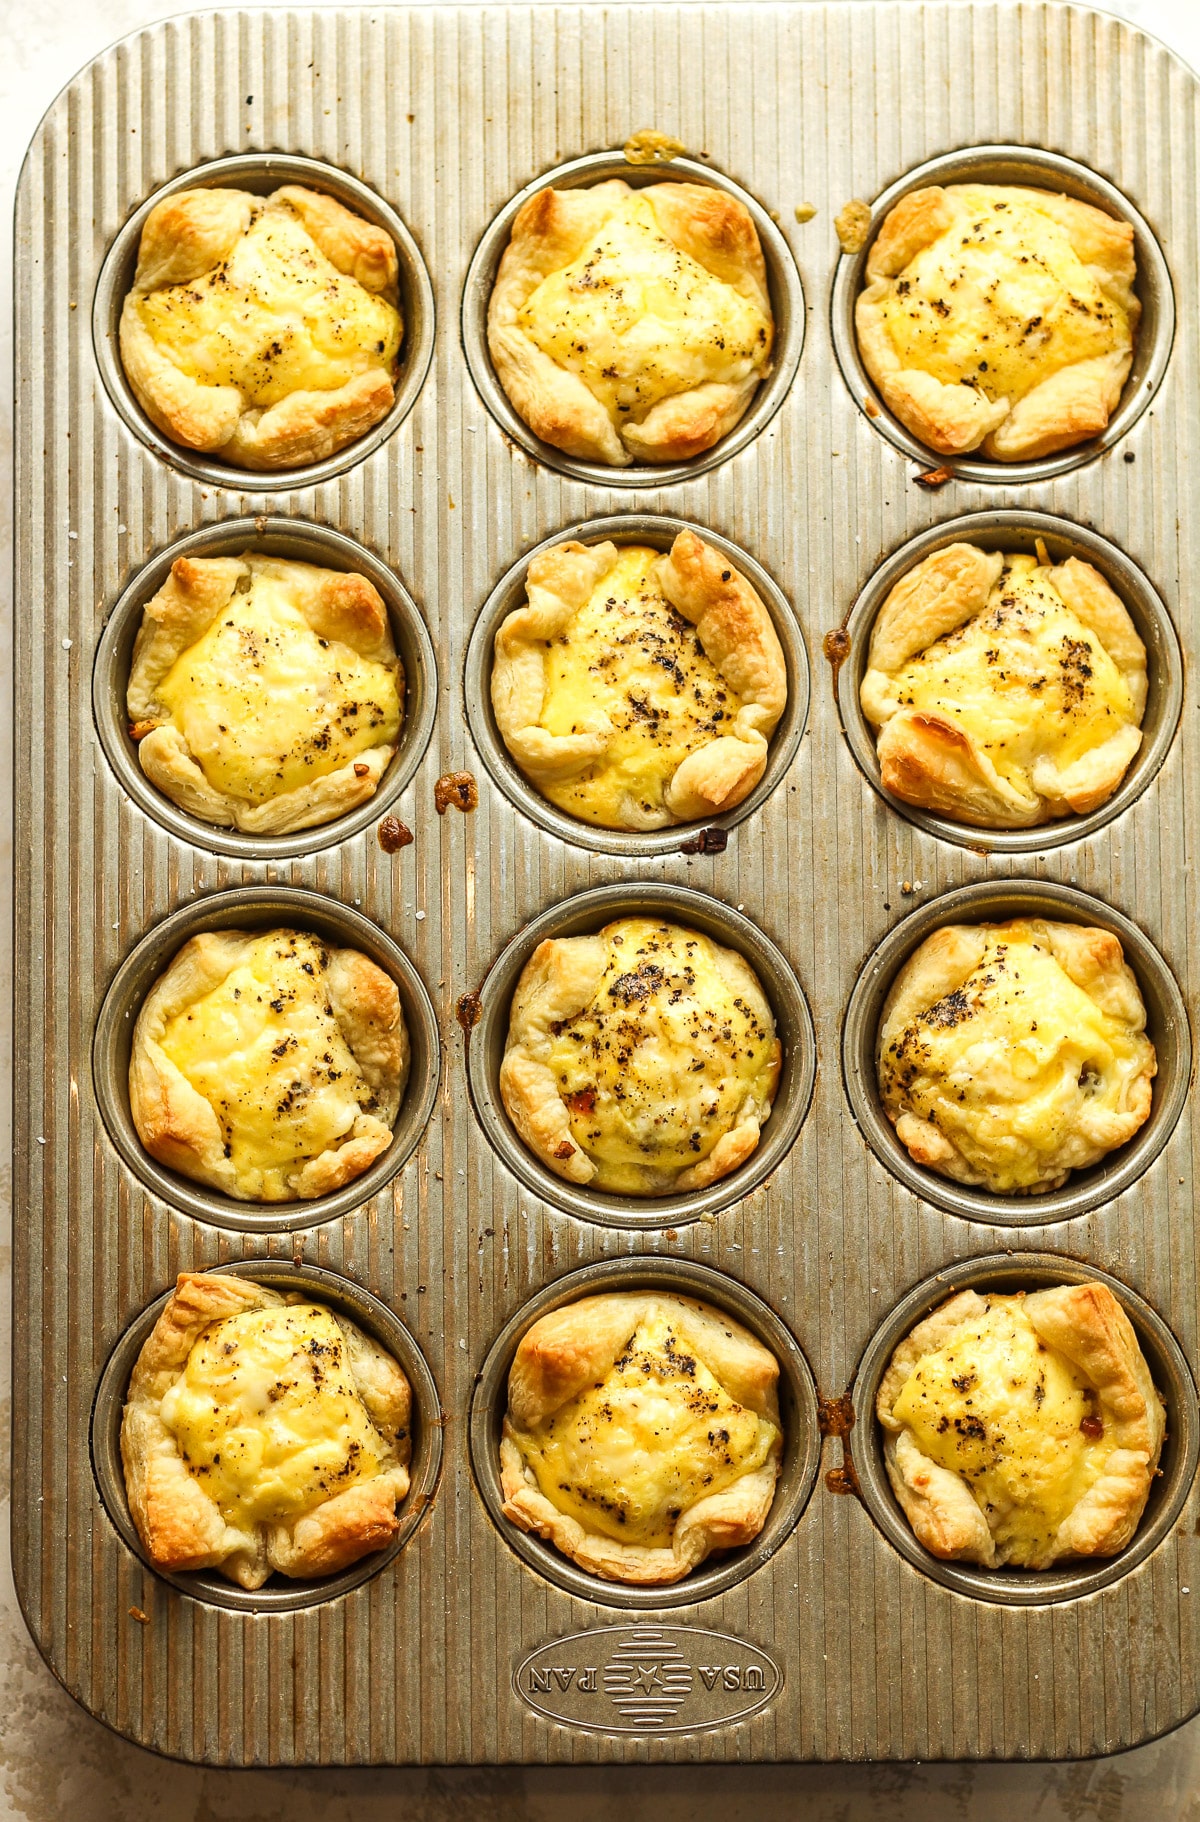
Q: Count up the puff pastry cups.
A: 12